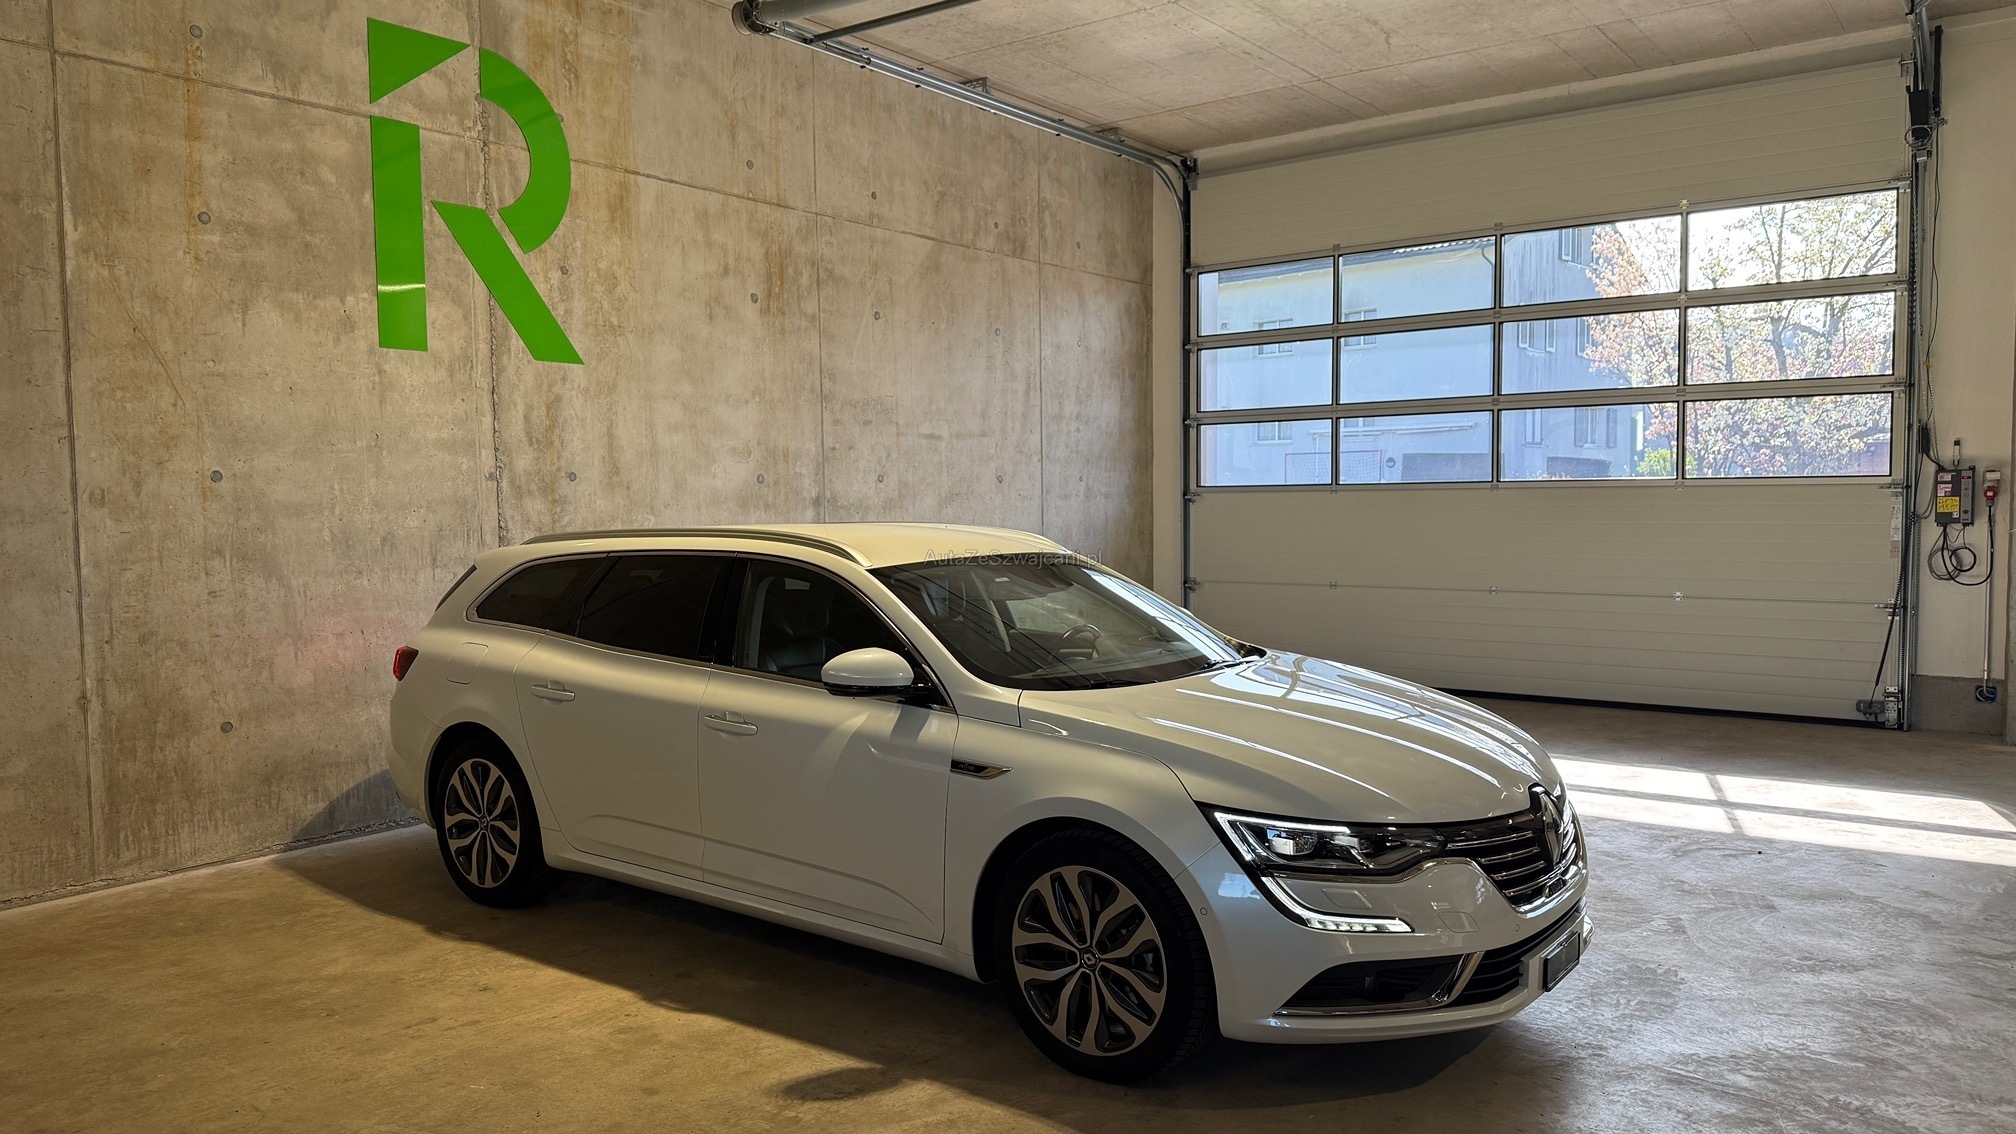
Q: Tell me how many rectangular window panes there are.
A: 12